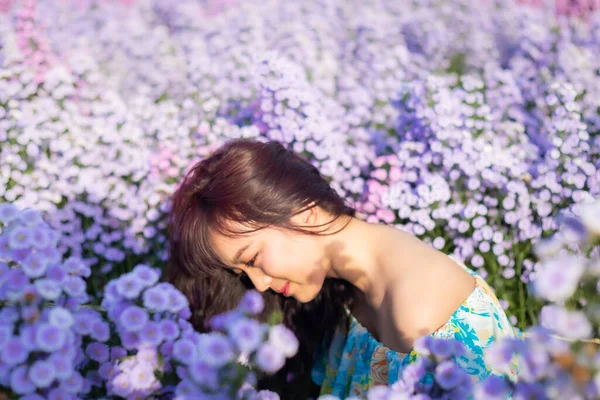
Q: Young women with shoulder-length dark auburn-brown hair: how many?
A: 1